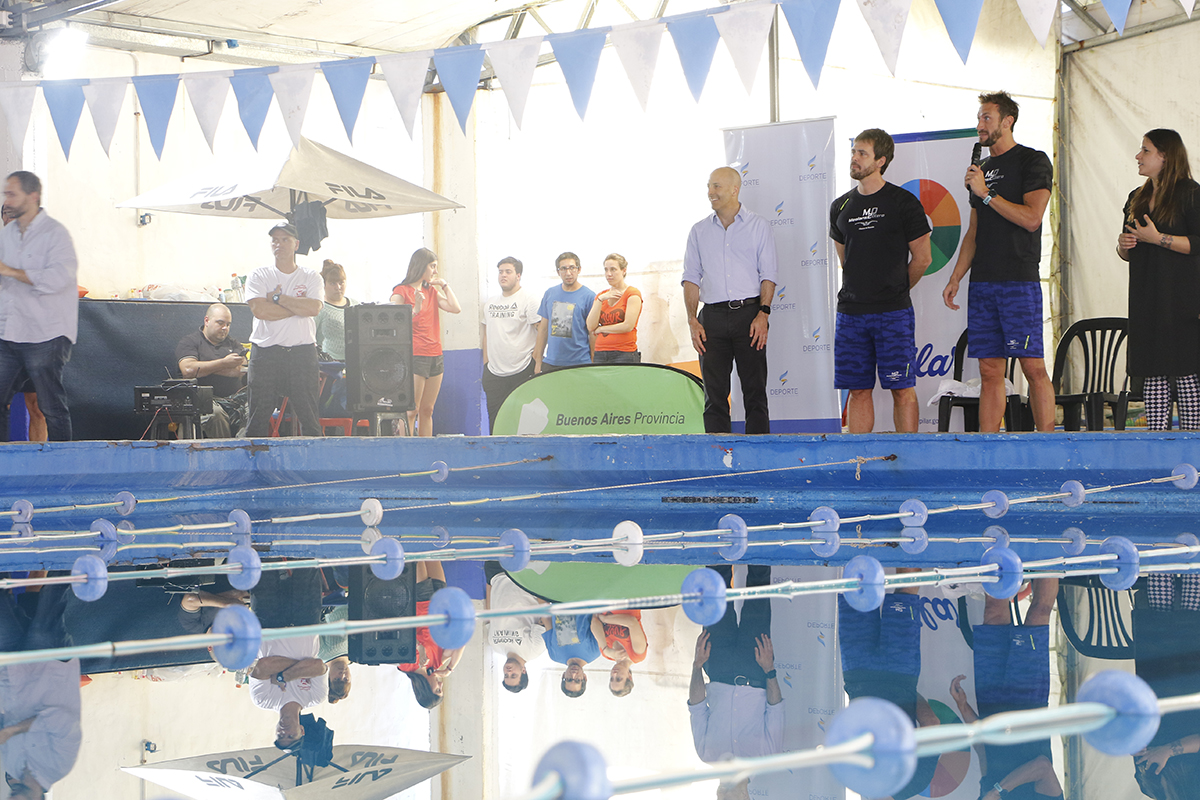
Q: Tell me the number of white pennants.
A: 11